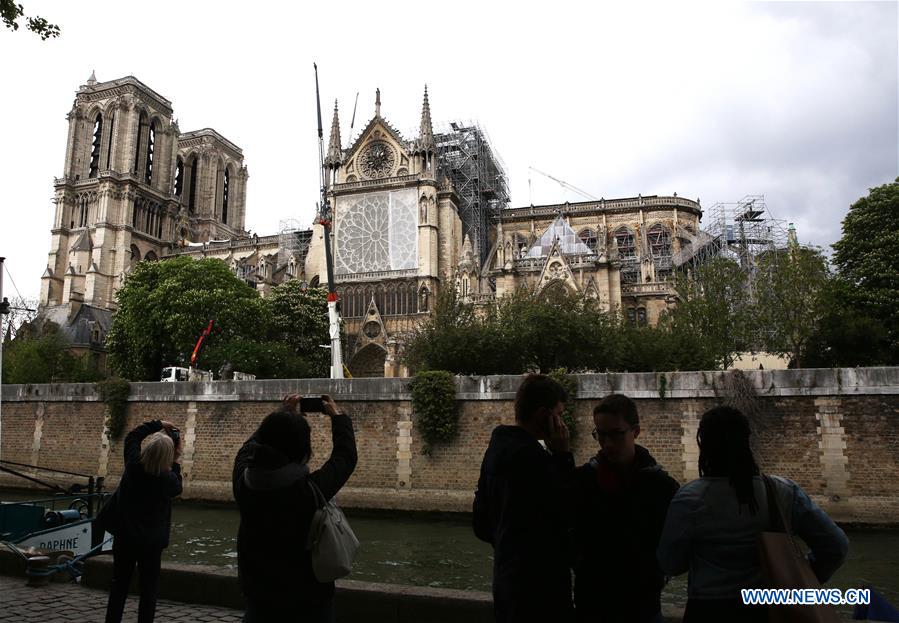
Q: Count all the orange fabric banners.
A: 0